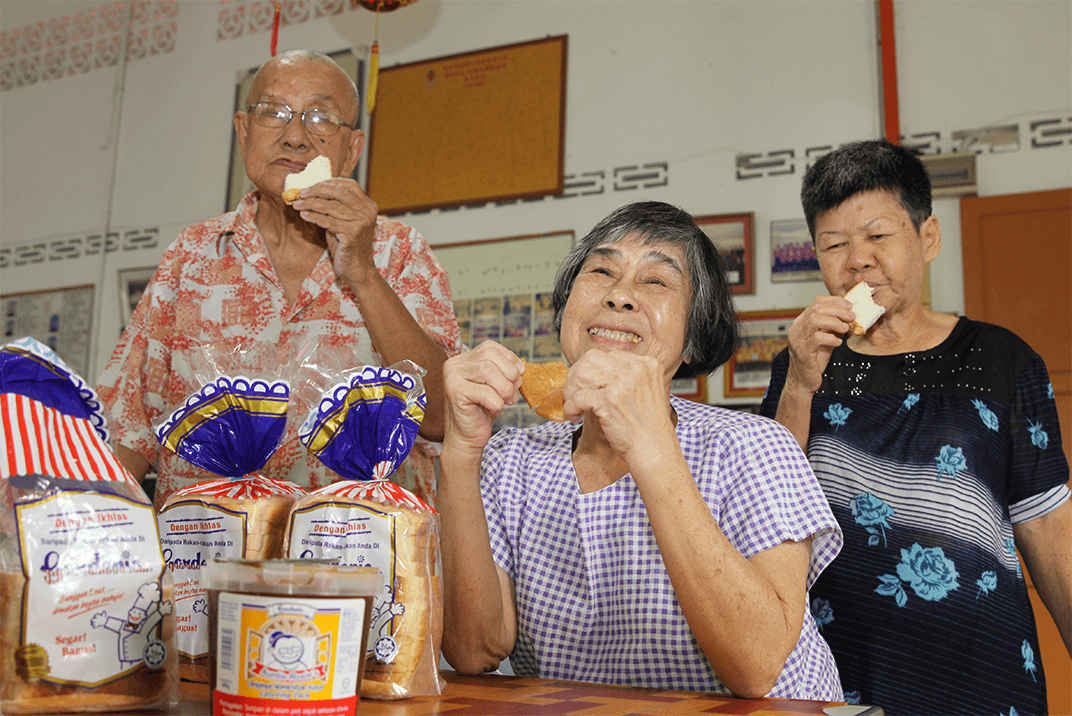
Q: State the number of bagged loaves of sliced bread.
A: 3